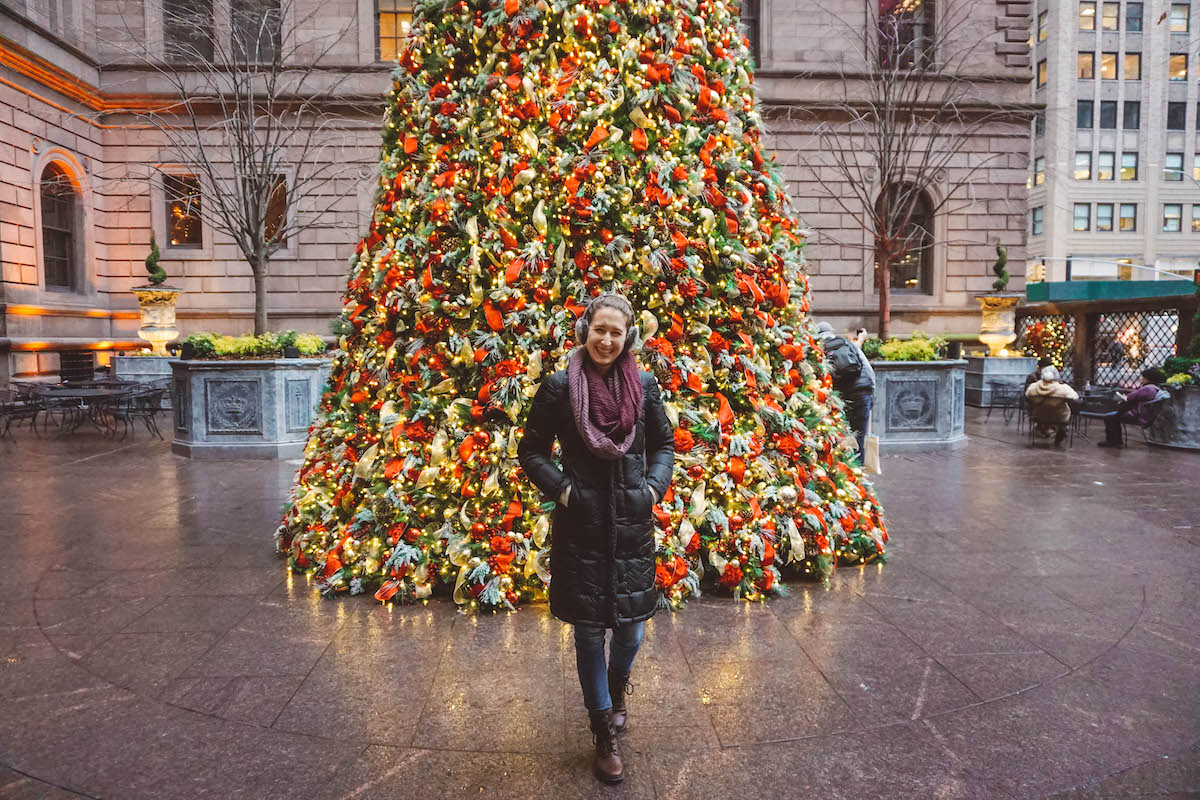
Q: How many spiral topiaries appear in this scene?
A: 2